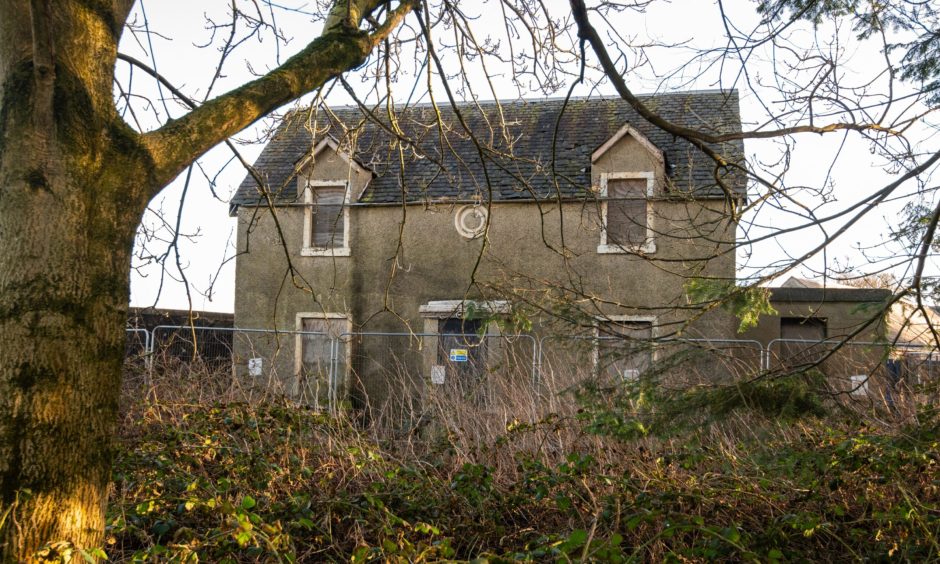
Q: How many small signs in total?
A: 5